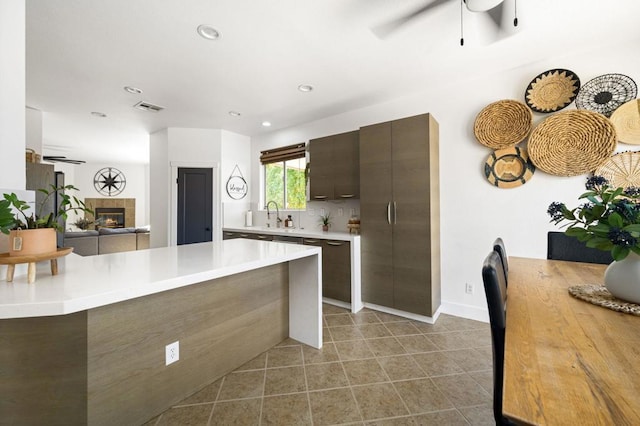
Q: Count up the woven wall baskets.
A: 7